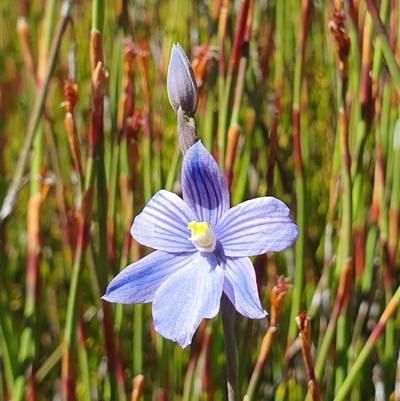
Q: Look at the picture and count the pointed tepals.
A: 3